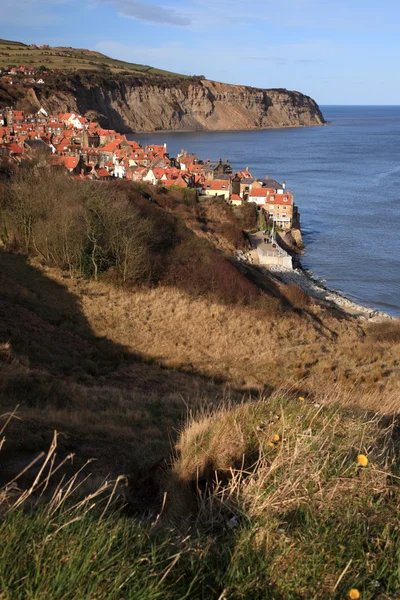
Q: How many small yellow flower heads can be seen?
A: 5